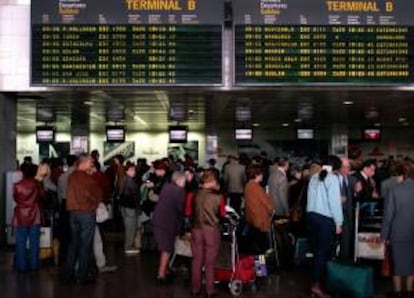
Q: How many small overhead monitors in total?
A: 6